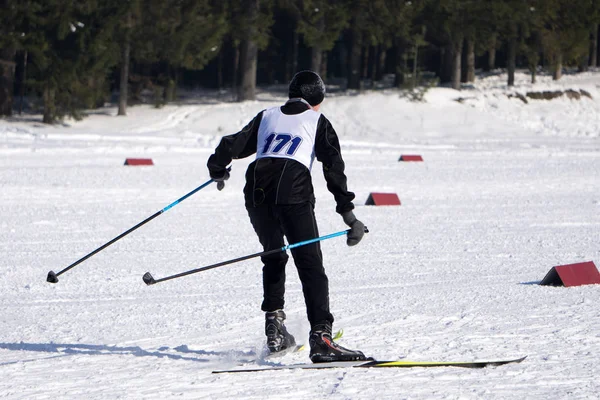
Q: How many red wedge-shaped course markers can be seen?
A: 4